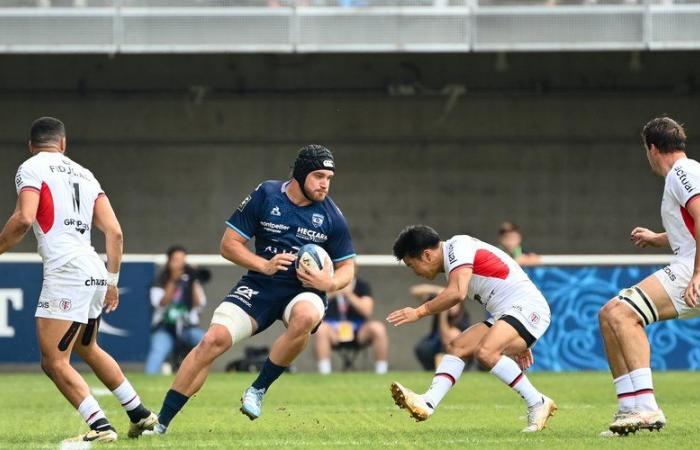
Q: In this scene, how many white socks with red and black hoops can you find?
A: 6